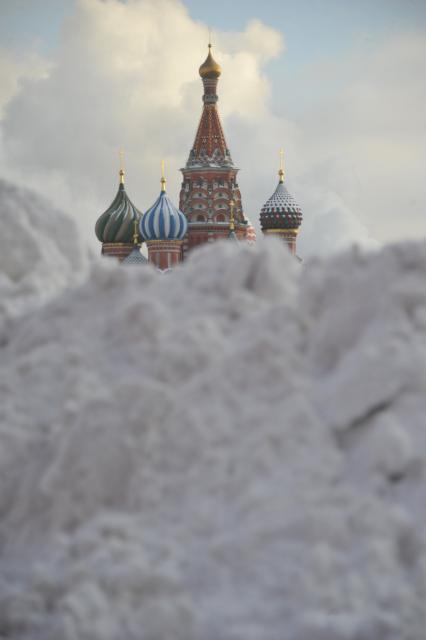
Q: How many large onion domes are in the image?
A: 3